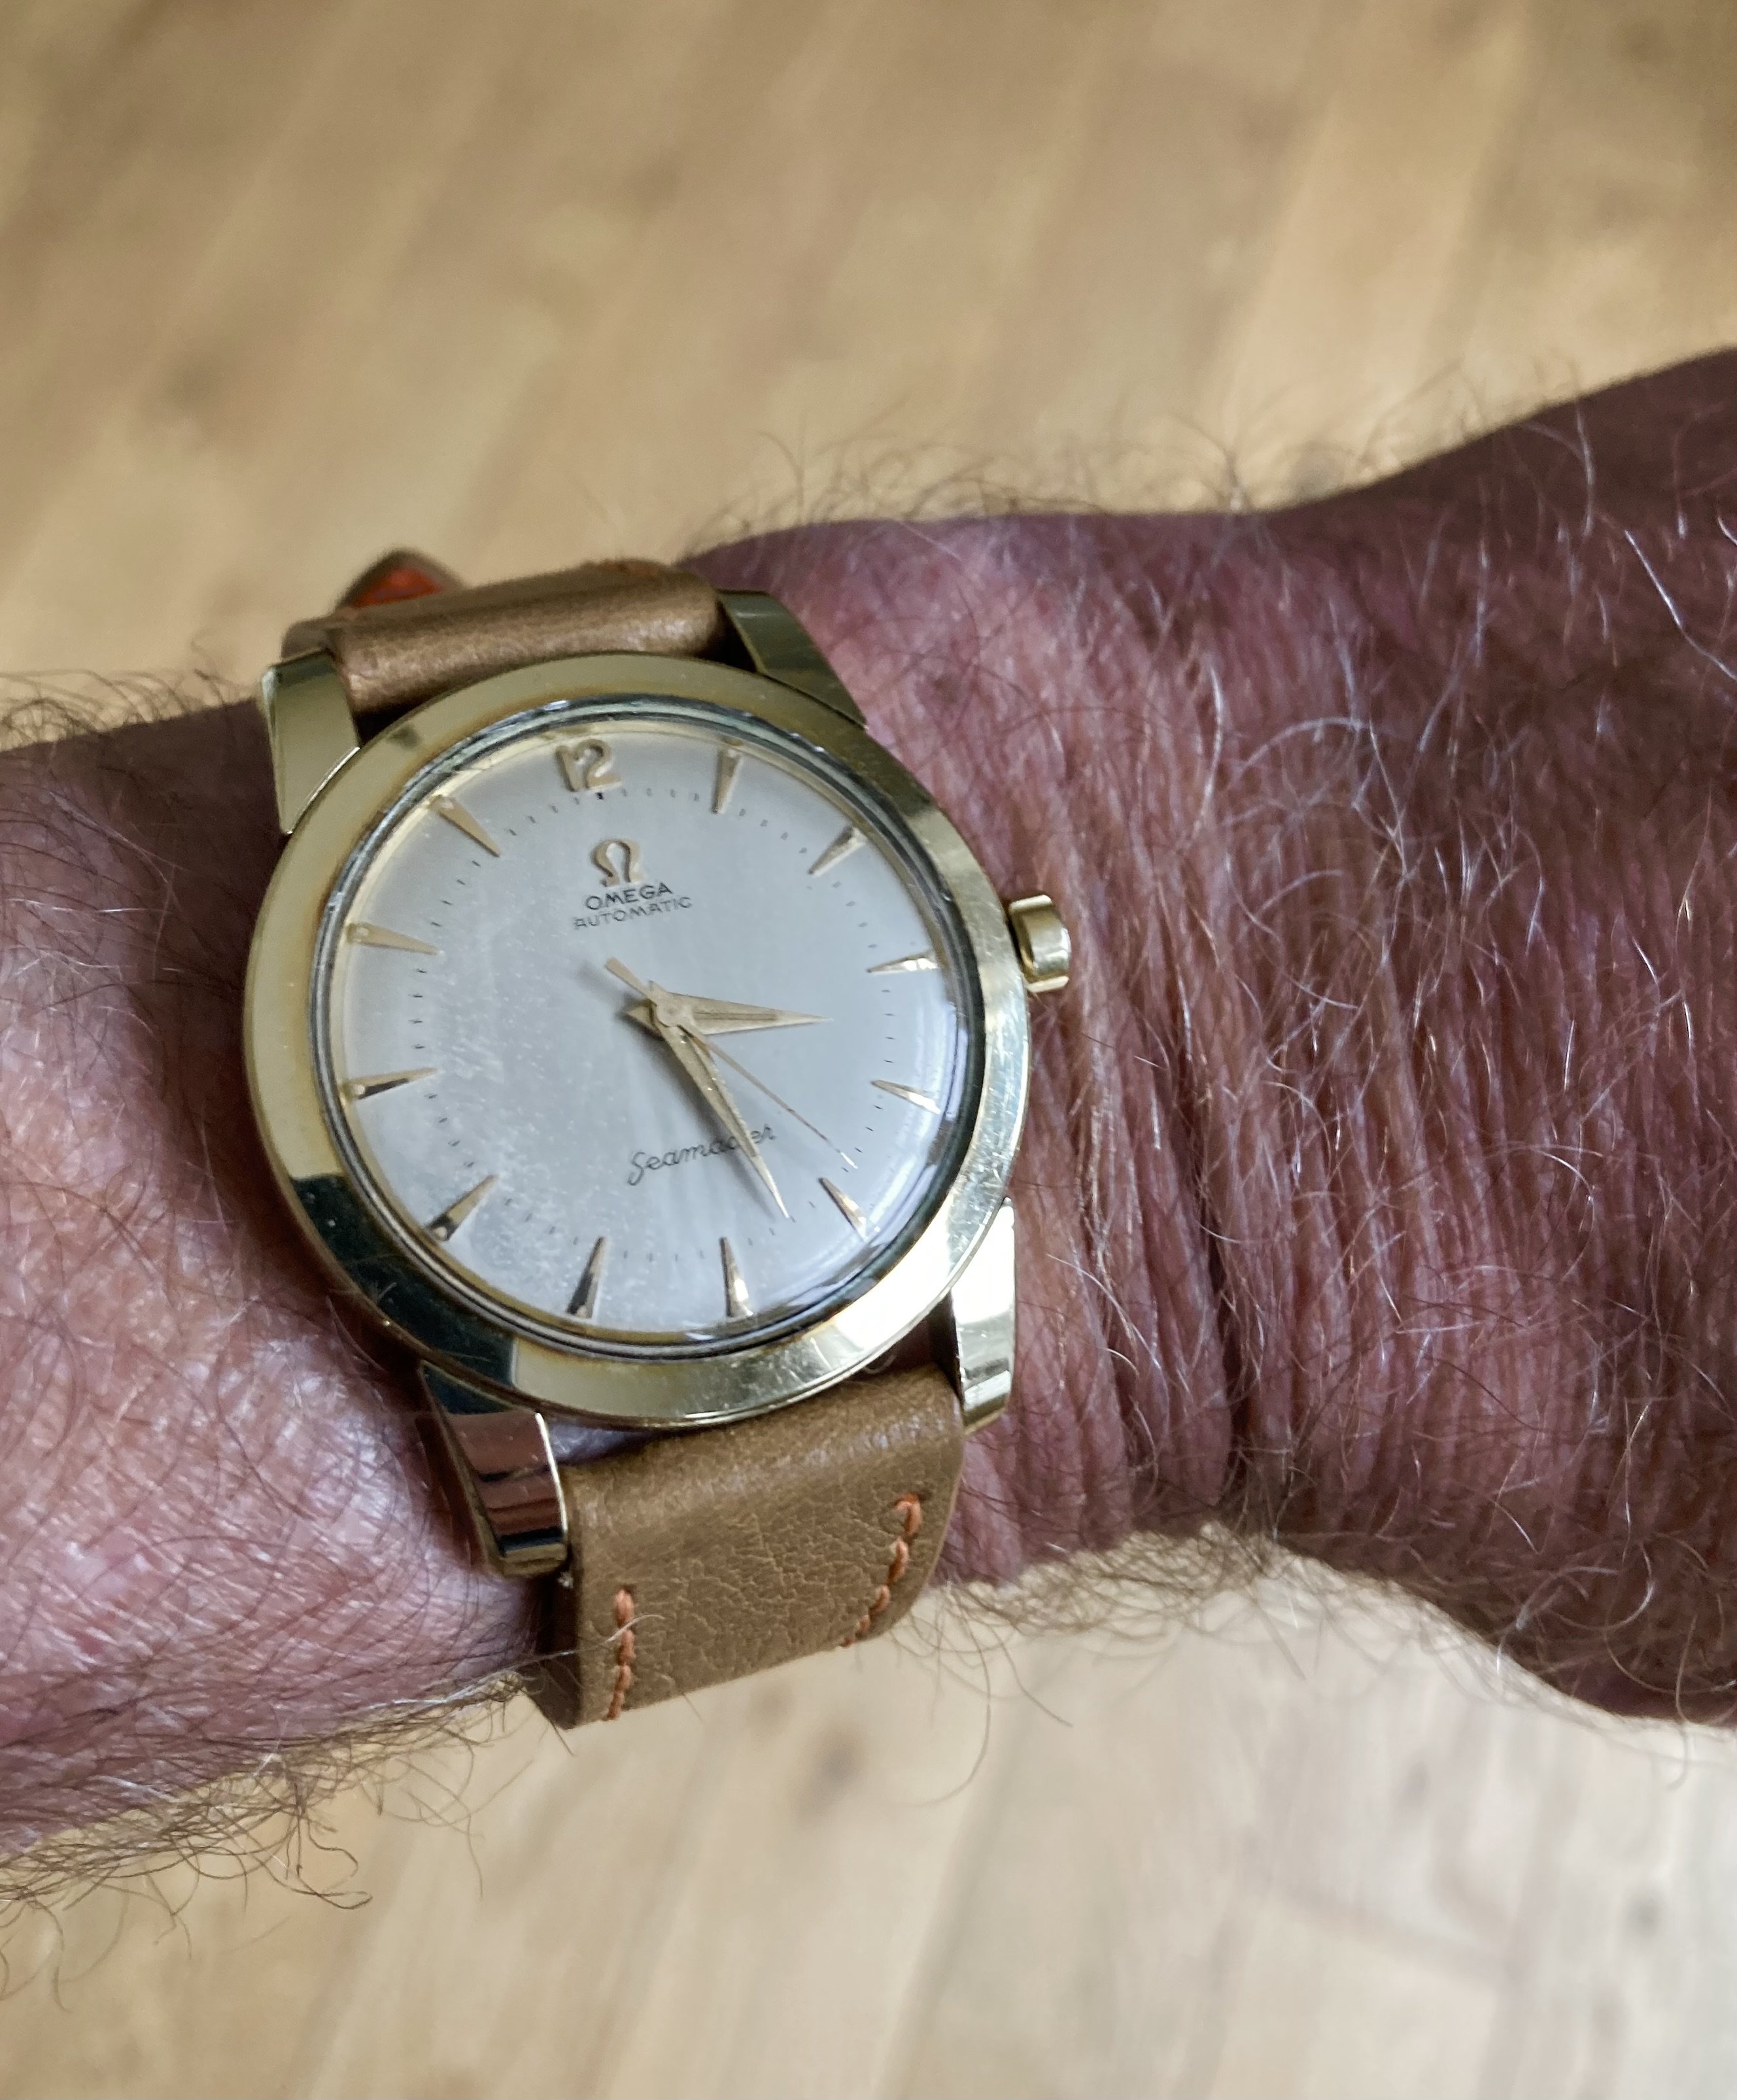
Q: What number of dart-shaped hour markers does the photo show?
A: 11